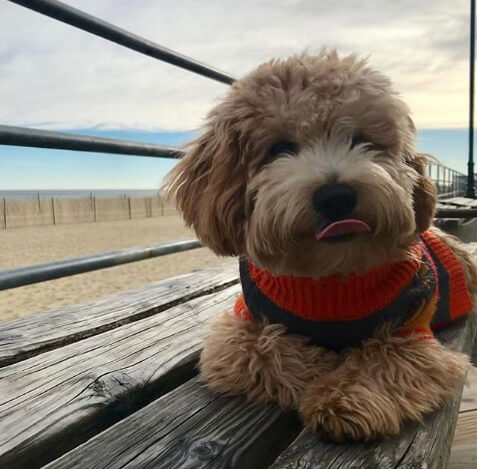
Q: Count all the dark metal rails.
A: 3